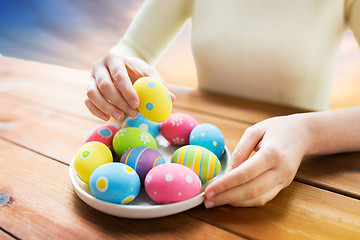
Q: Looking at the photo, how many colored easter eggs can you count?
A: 11